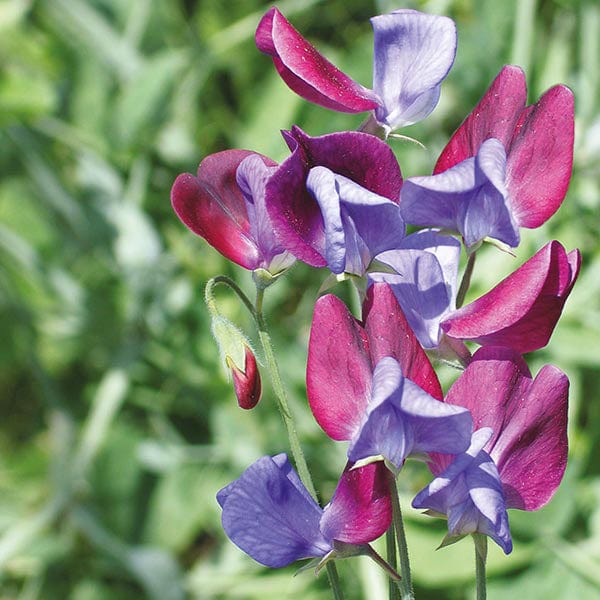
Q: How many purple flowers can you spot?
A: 8